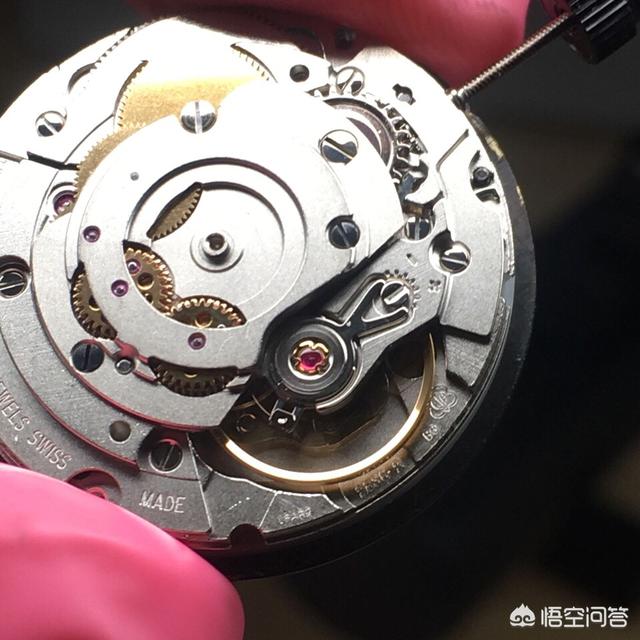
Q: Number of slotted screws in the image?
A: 11